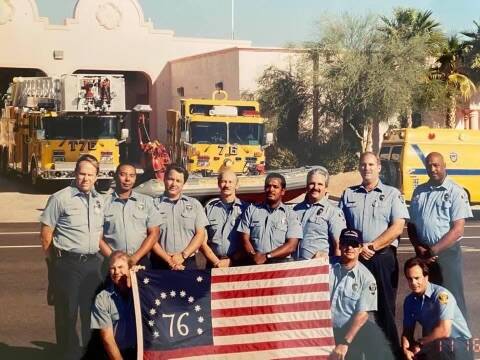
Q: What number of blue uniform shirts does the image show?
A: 11